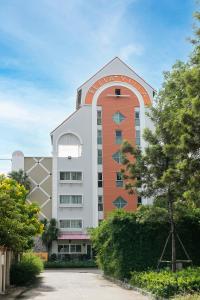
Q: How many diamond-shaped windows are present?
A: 3